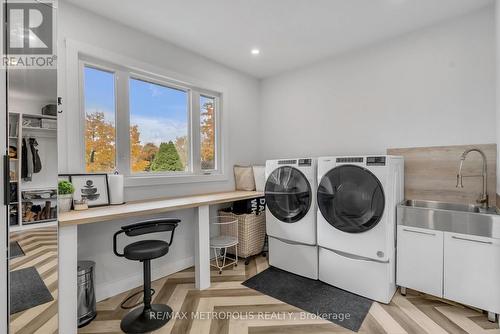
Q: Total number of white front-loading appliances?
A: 2